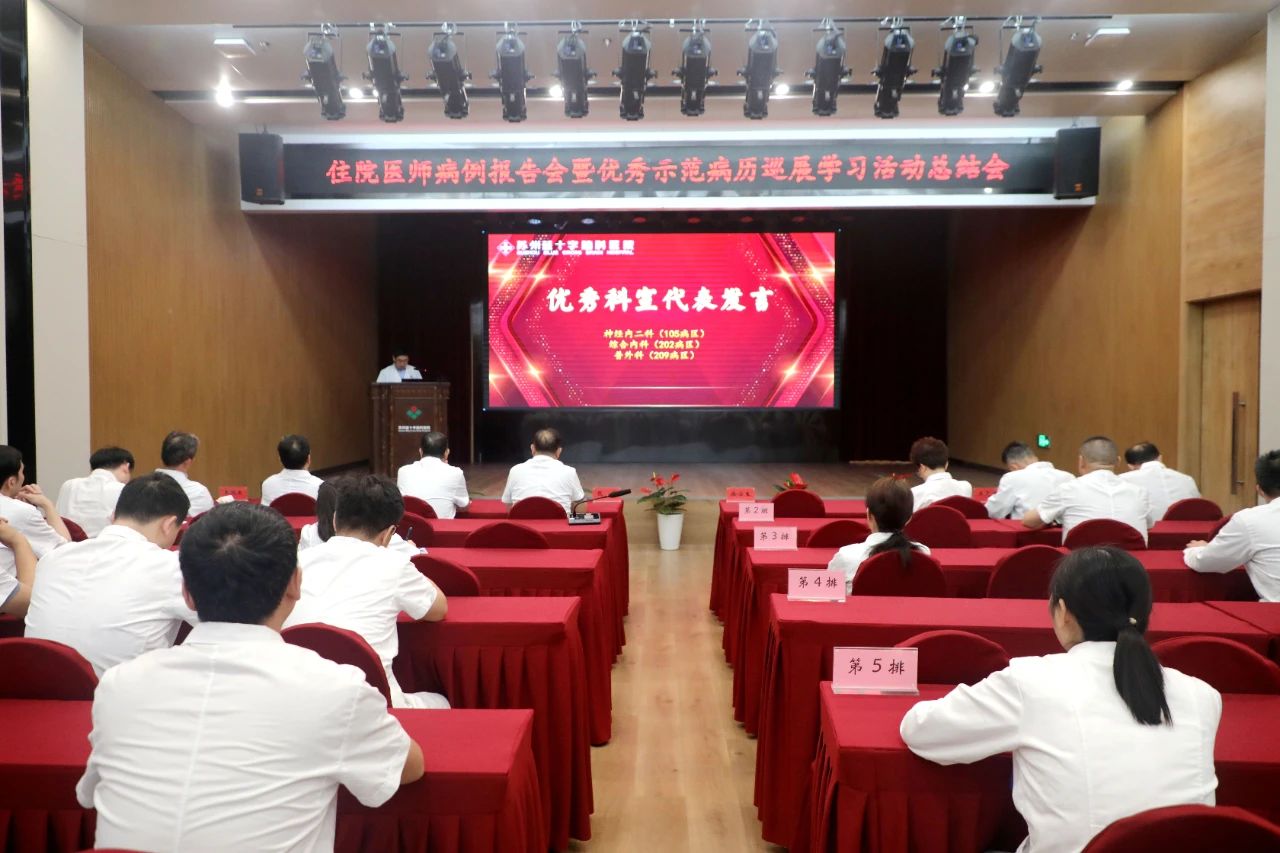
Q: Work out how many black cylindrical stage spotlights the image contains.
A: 12